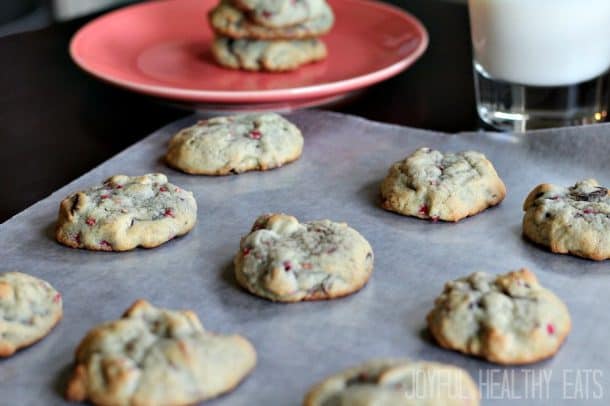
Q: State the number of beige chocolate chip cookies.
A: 12